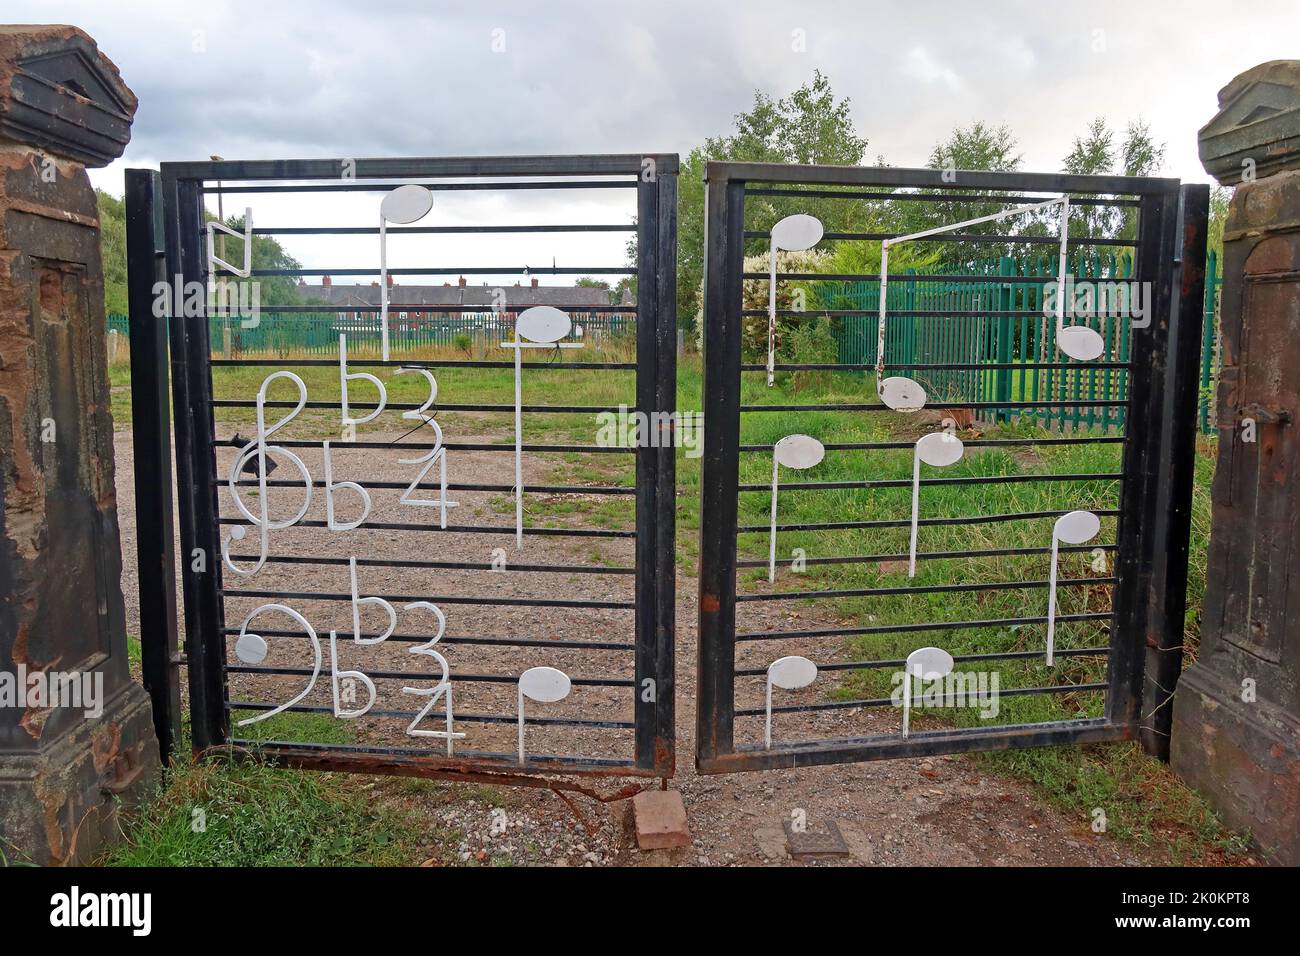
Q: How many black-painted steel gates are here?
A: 2